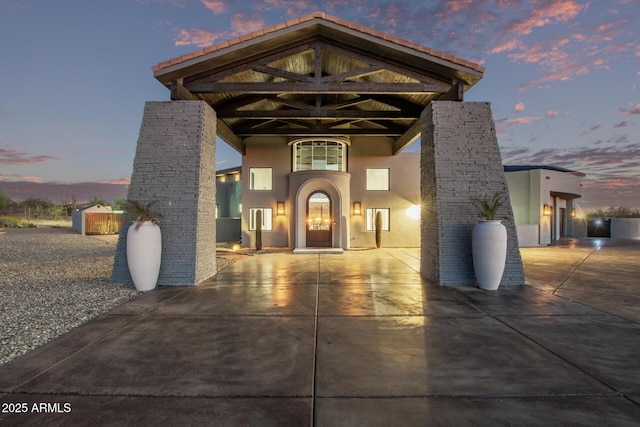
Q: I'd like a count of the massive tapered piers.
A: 2